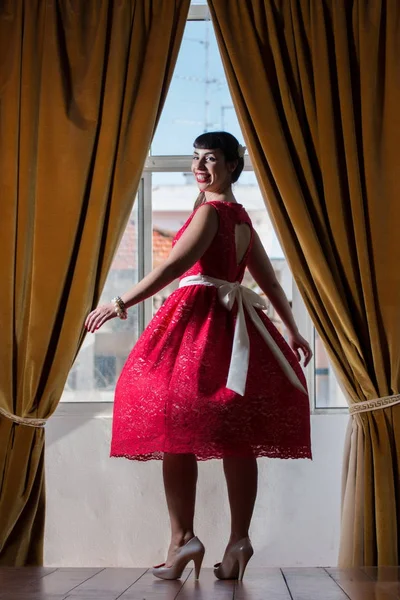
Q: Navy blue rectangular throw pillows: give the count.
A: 0